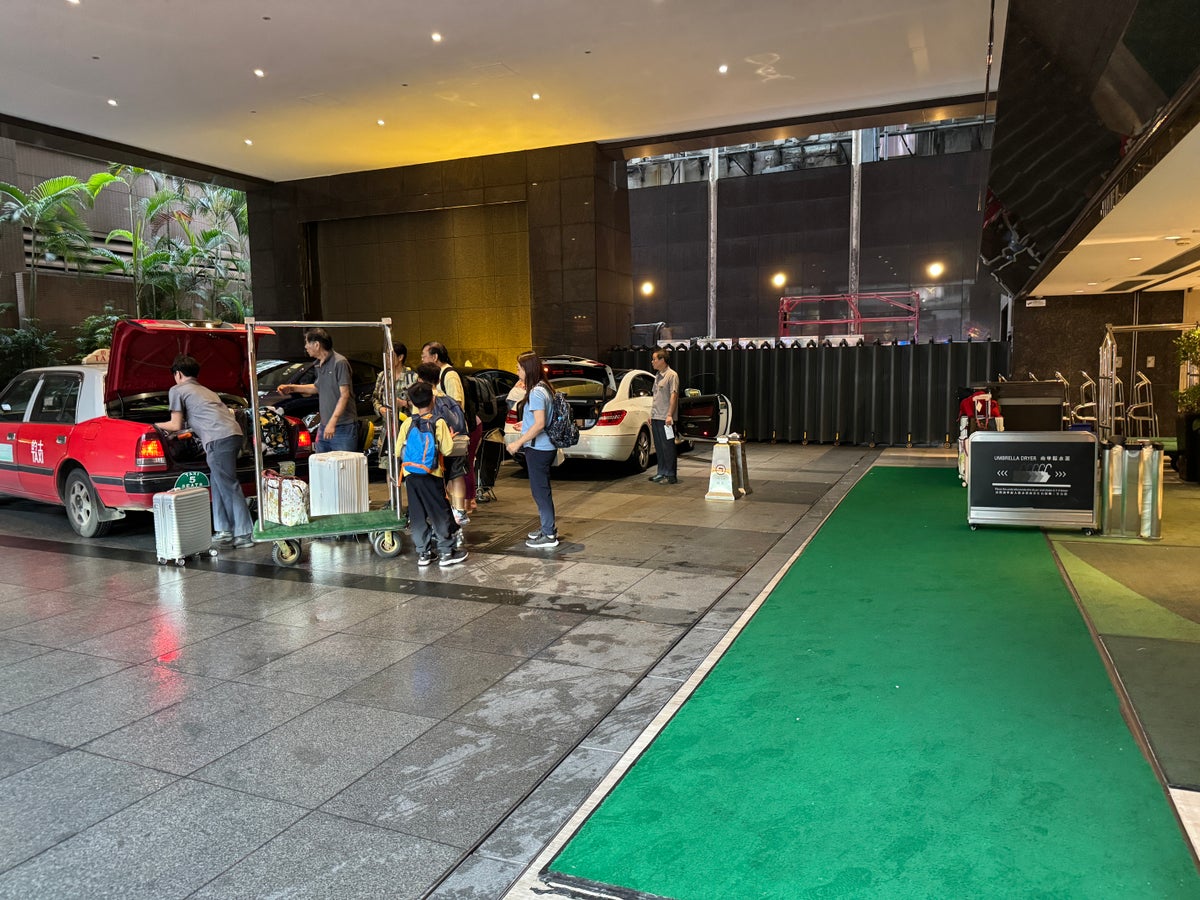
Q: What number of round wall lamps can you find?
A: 3